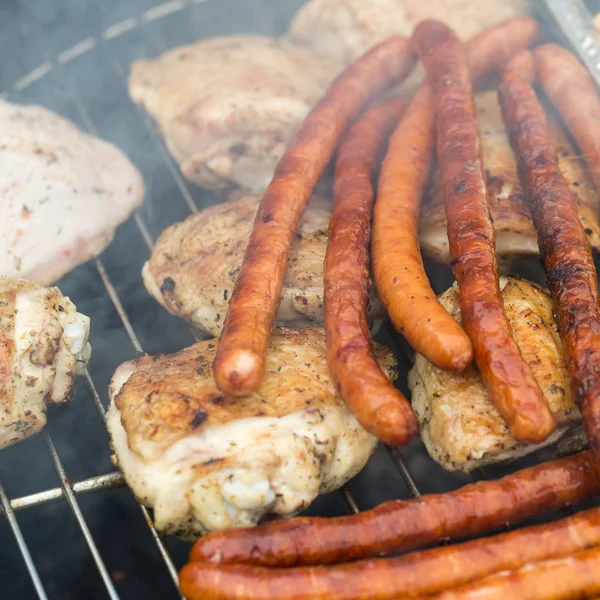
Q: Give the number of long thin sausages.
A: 9